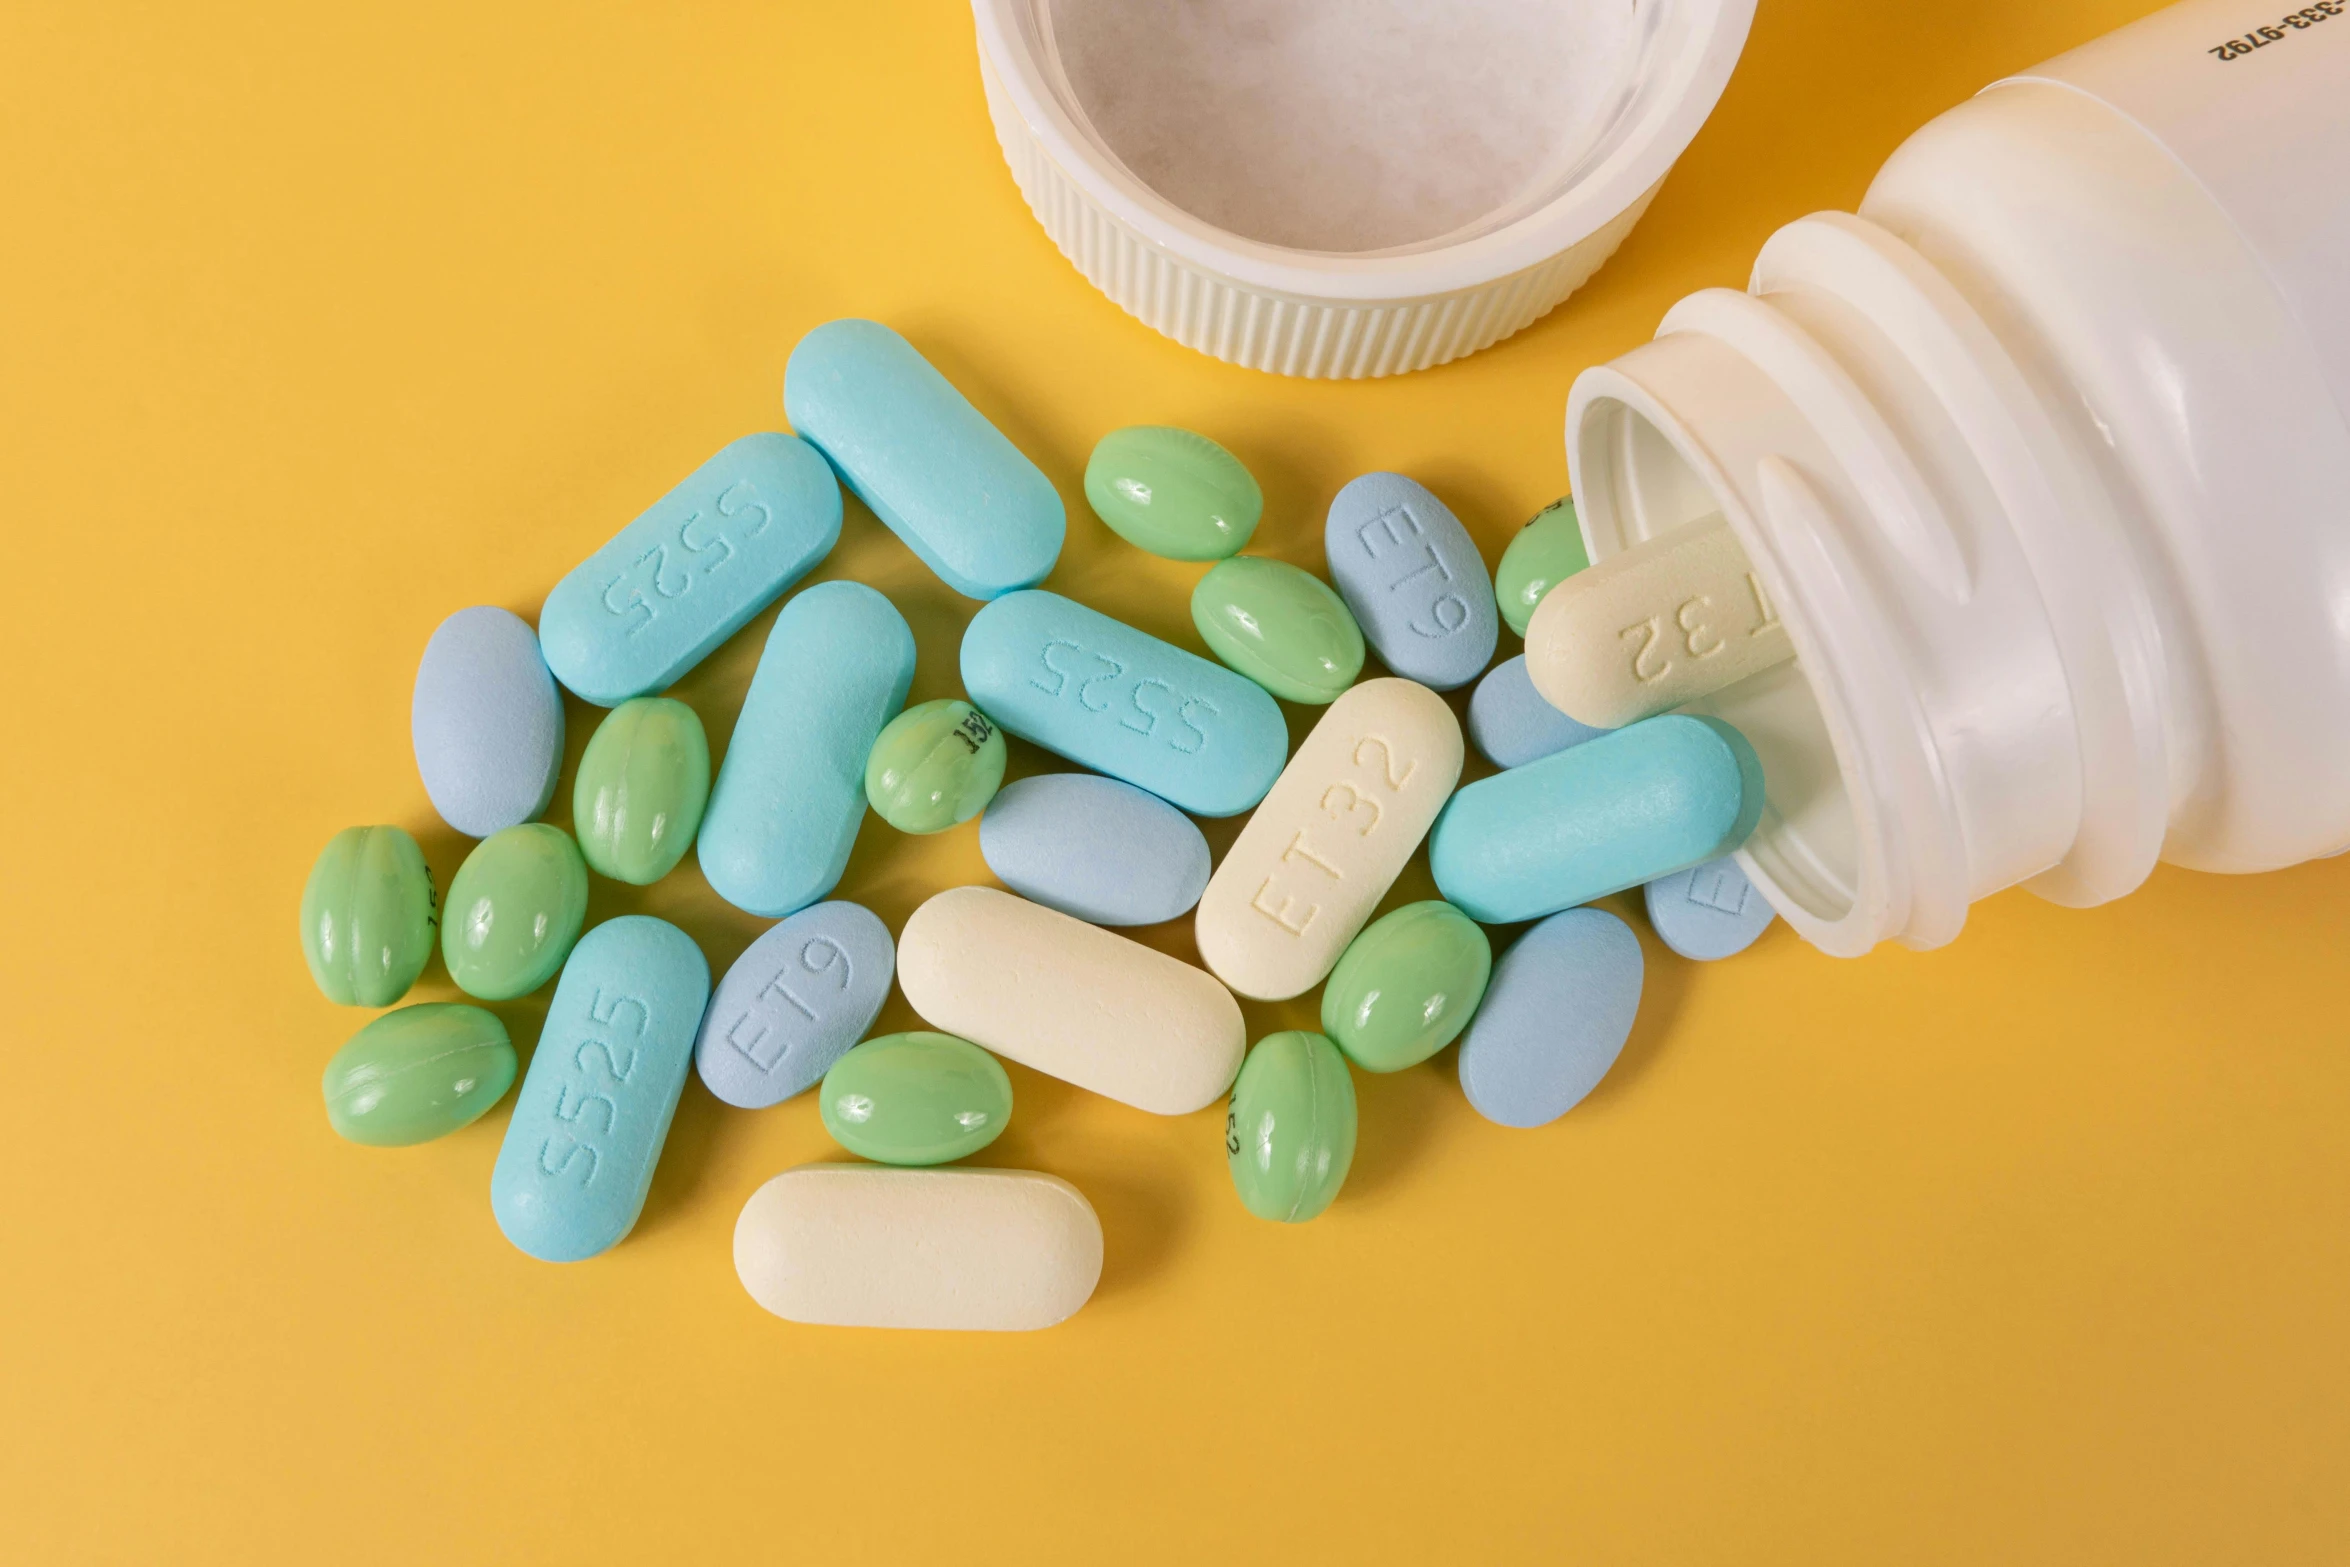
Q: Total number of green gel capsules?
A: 11